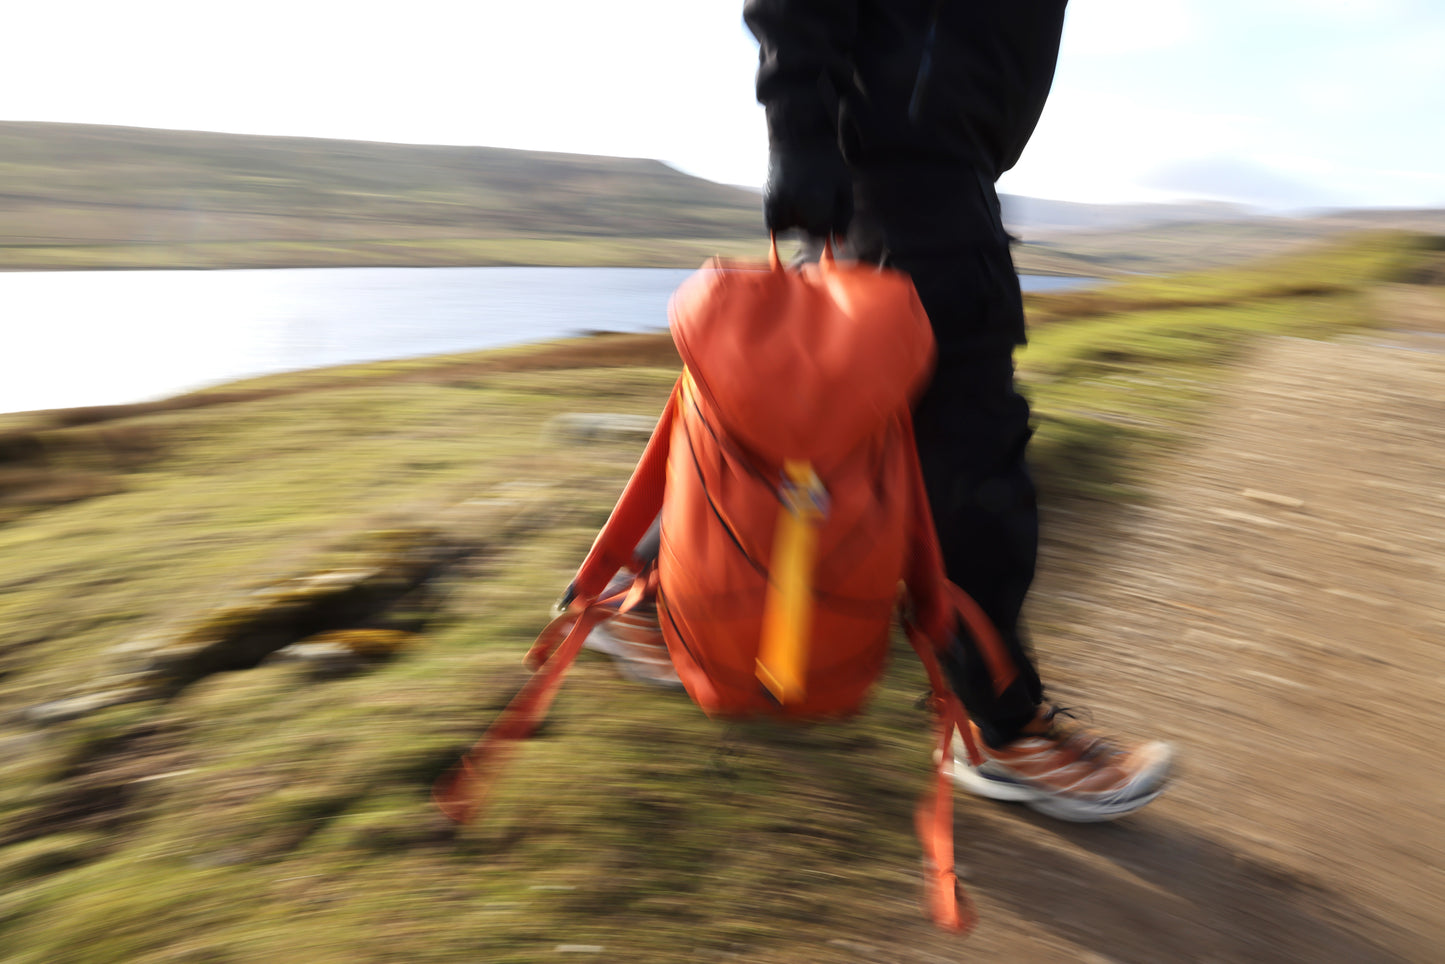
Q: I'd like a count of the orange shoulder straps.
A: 2